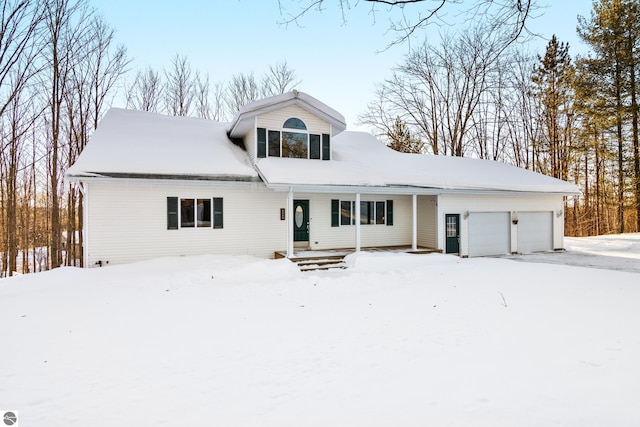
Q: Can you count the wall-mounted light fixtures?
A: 2